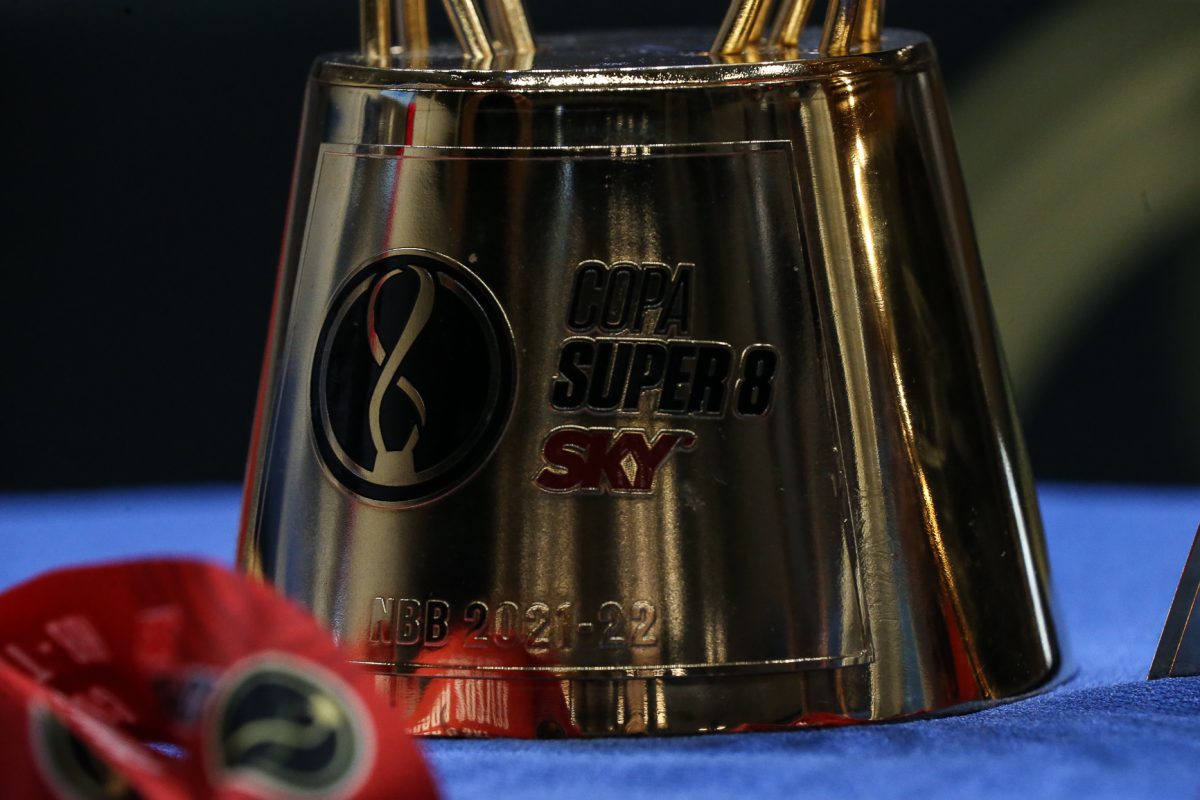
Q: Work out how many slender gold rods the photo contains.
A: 9